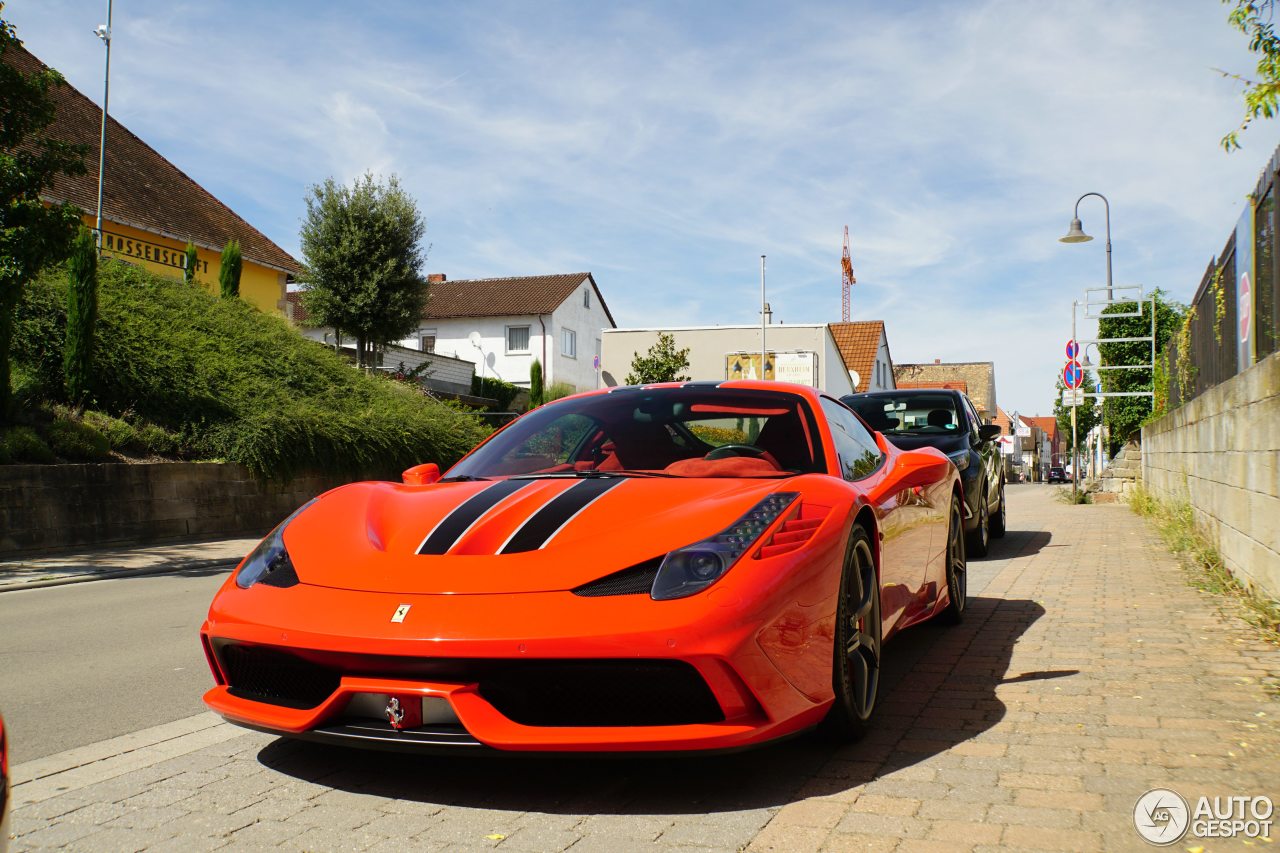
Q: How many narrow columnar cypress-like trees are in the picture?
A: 4